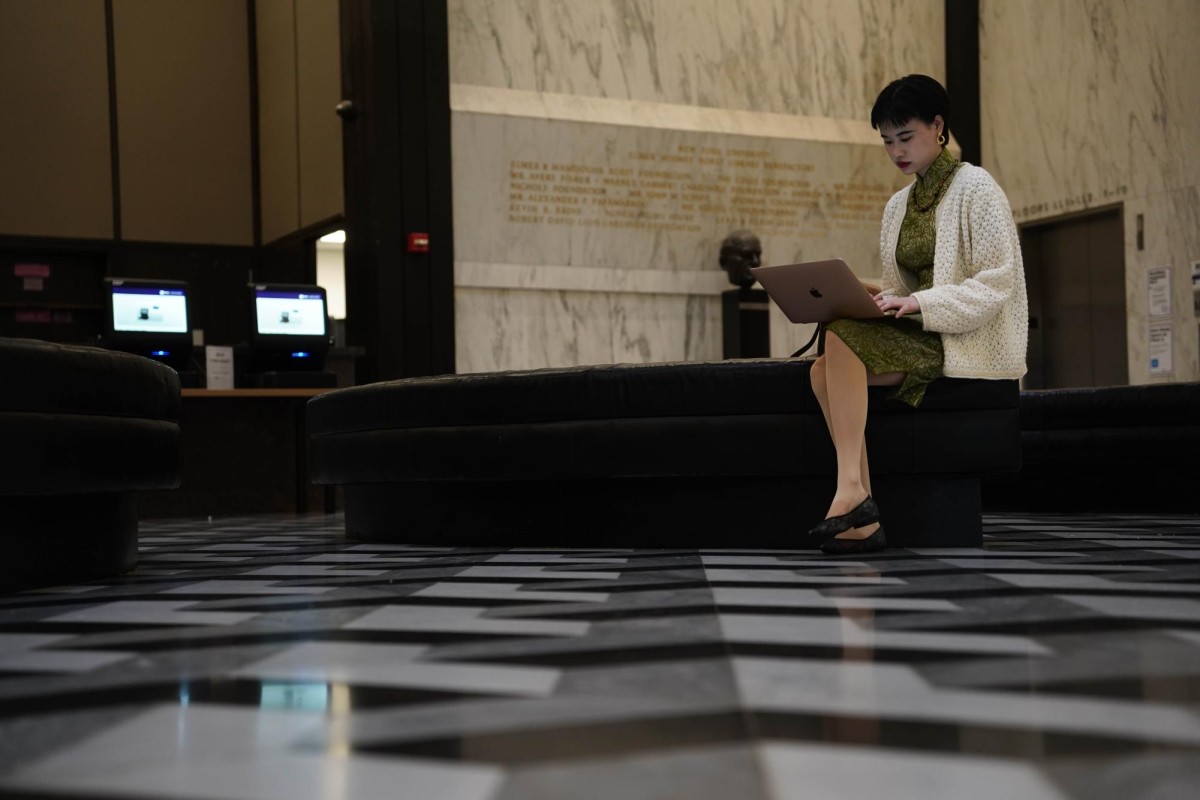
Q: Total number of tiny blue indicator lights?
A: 2